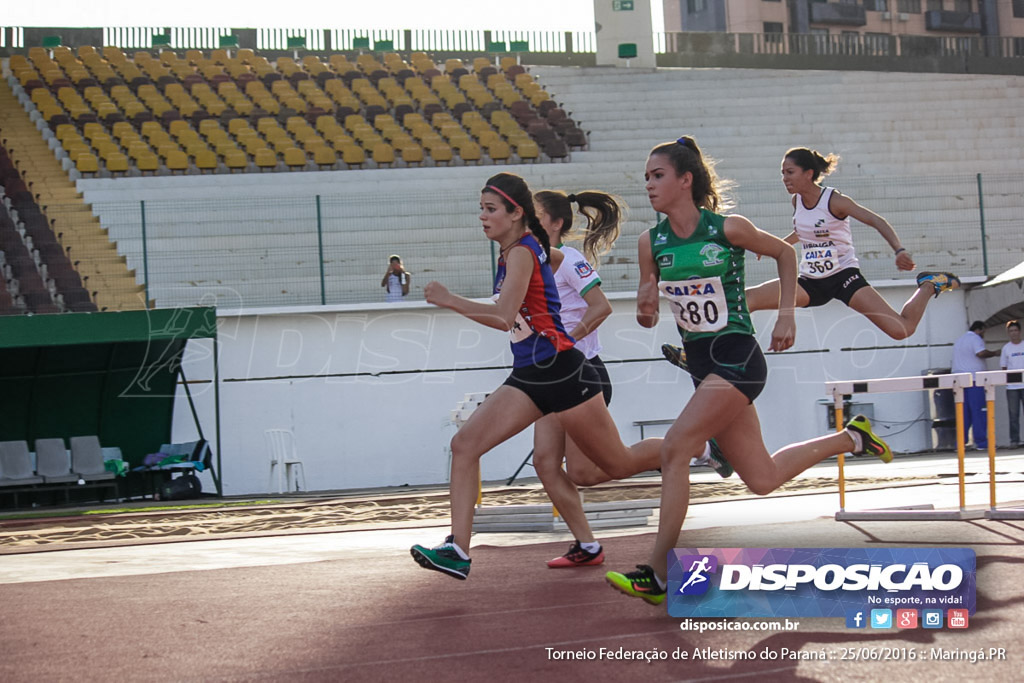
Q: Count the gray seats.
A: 3